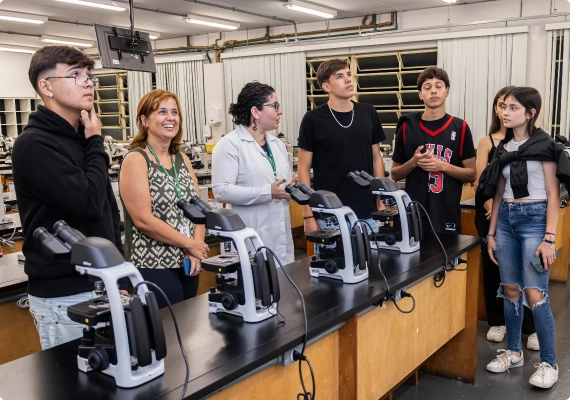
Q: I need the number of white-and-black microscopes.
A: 4